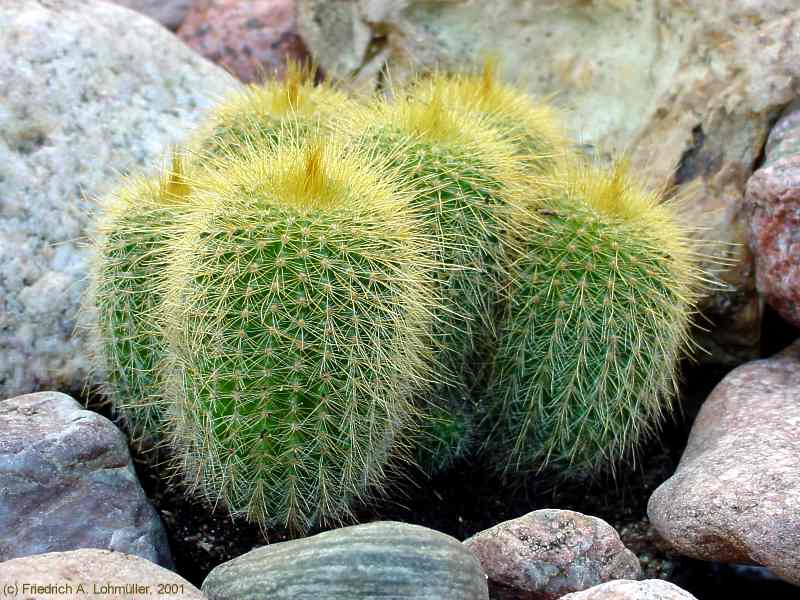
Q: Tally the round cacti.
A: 6